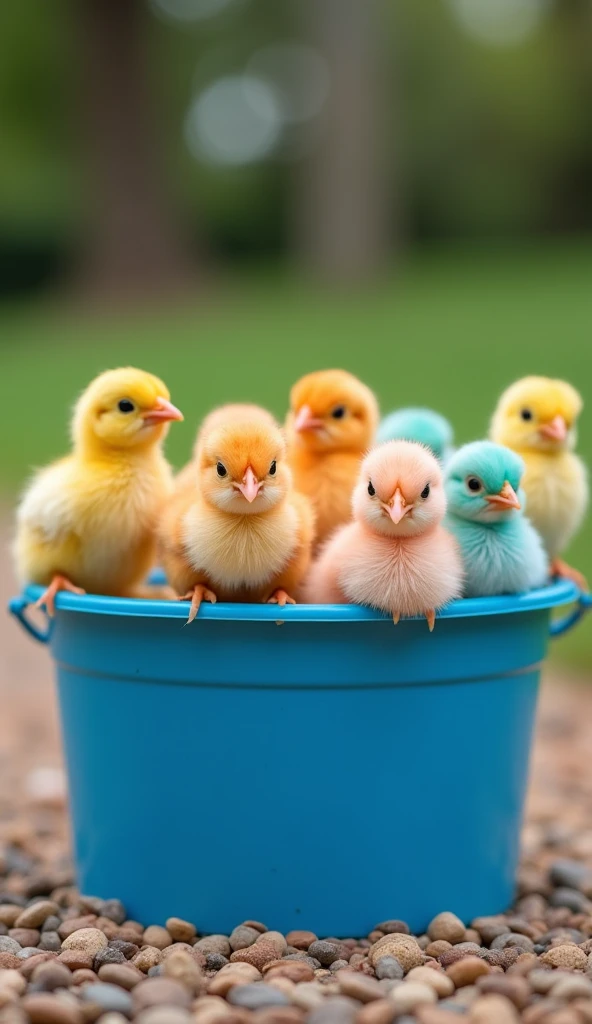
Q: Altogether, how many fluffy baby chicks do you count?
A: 7